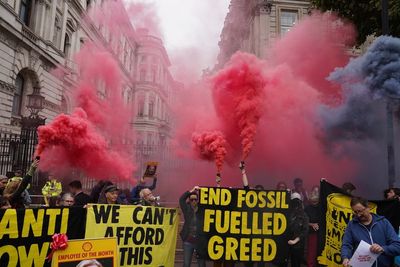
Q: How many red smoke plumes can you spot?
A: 3